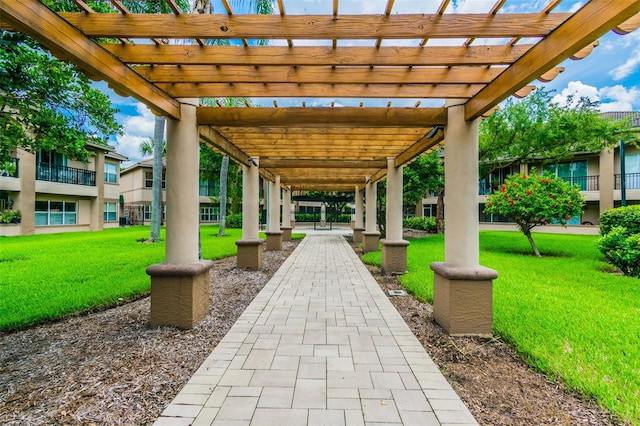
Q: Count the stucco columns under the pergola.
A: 8